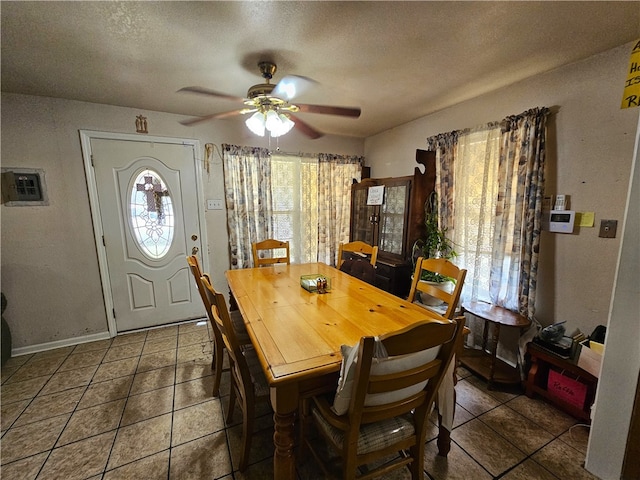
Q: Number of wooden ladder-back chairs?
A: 6